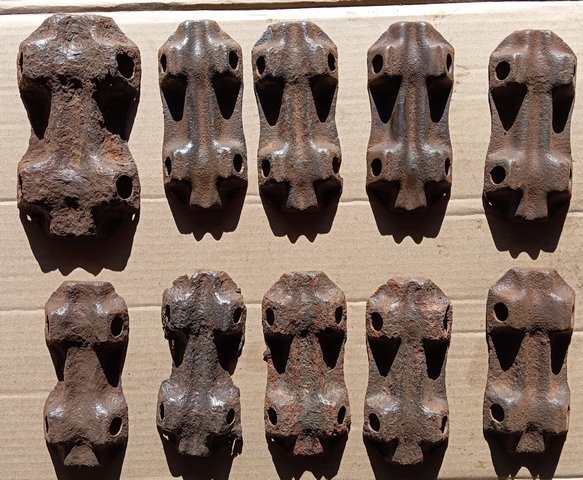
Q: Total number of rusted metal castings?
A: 10